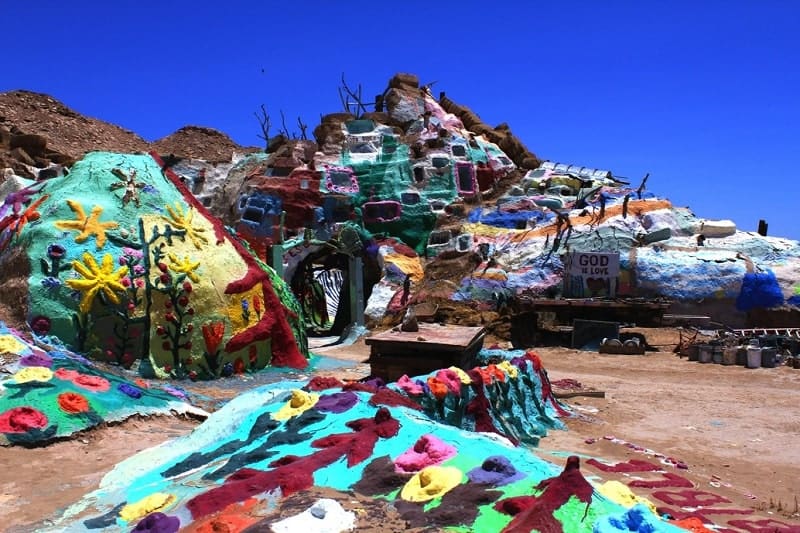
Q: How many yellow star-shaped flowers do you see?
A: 4